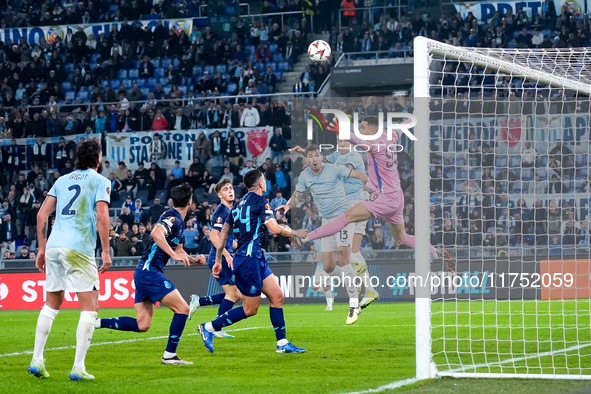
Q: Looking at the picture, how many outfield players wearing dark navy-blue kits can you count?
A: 3